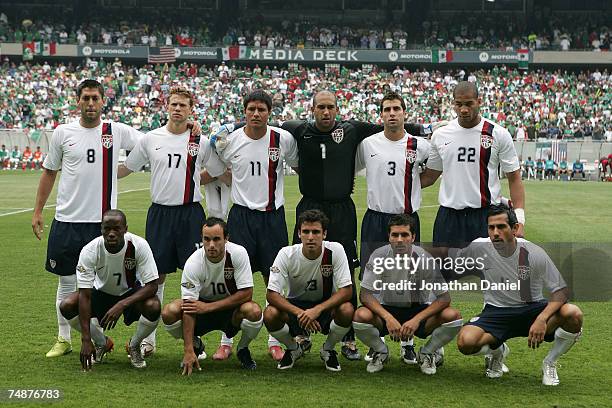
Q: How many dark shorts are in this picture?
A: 11